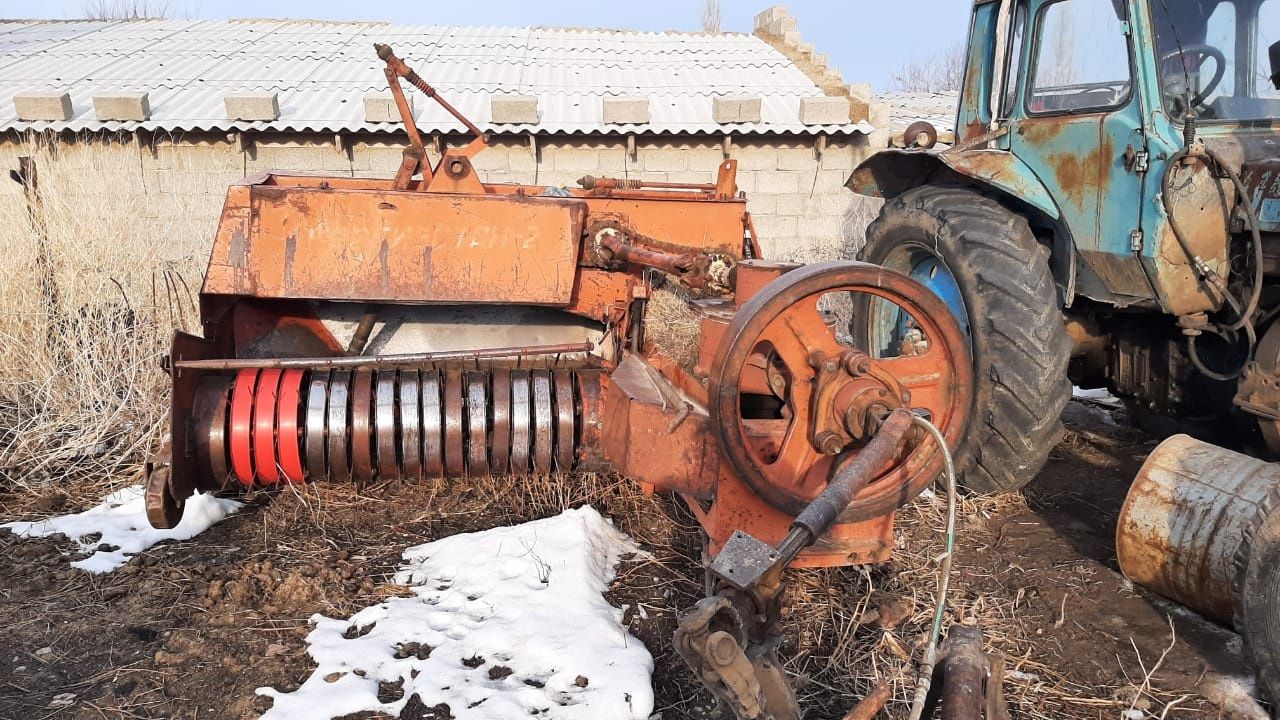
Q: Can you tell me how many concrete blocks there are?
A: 8